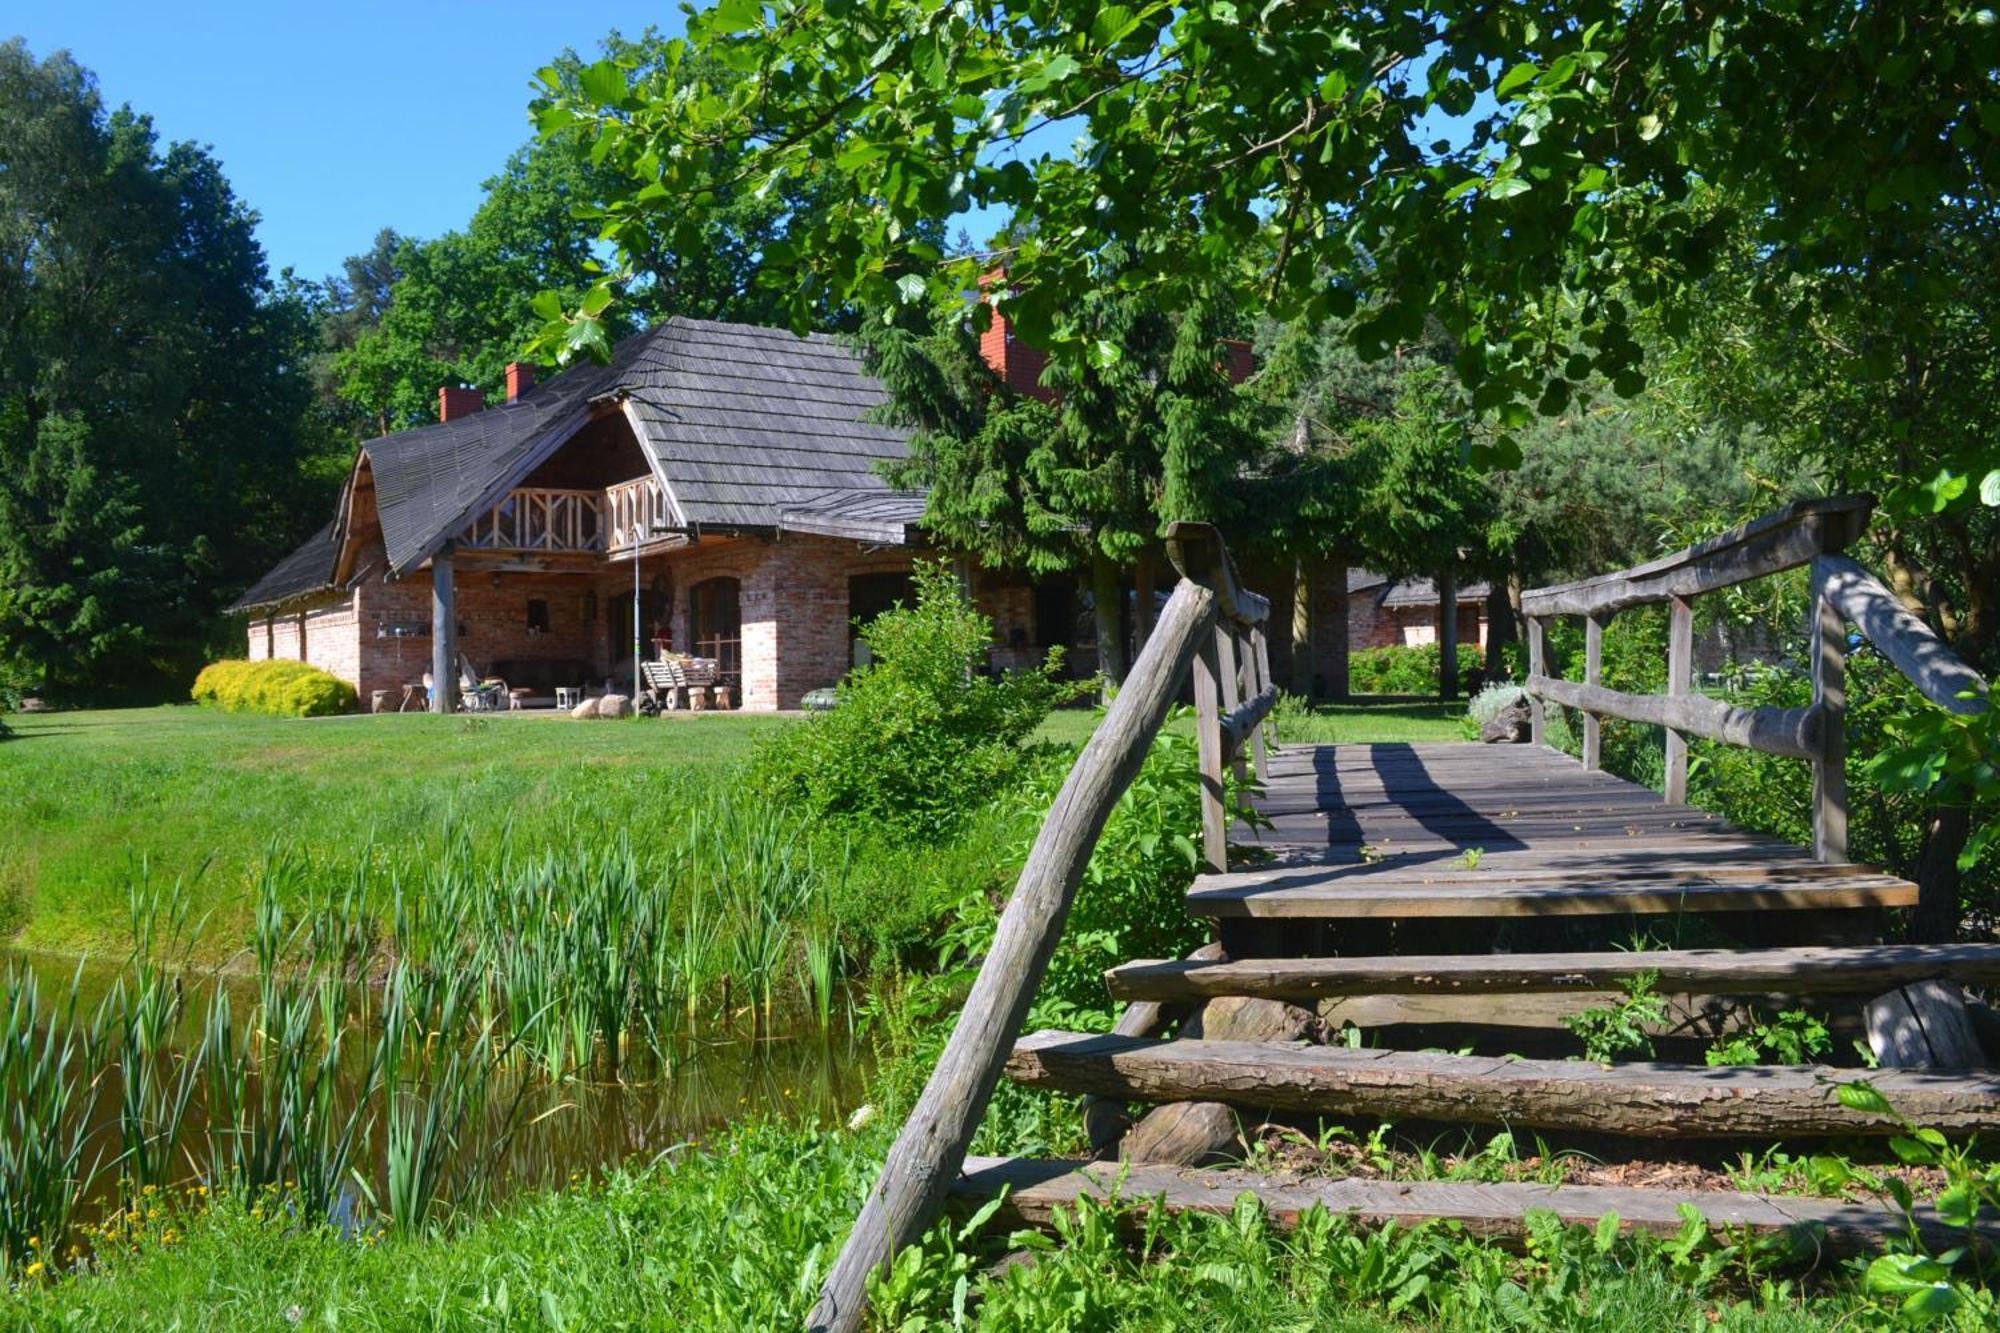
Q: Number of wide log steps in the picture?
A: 3